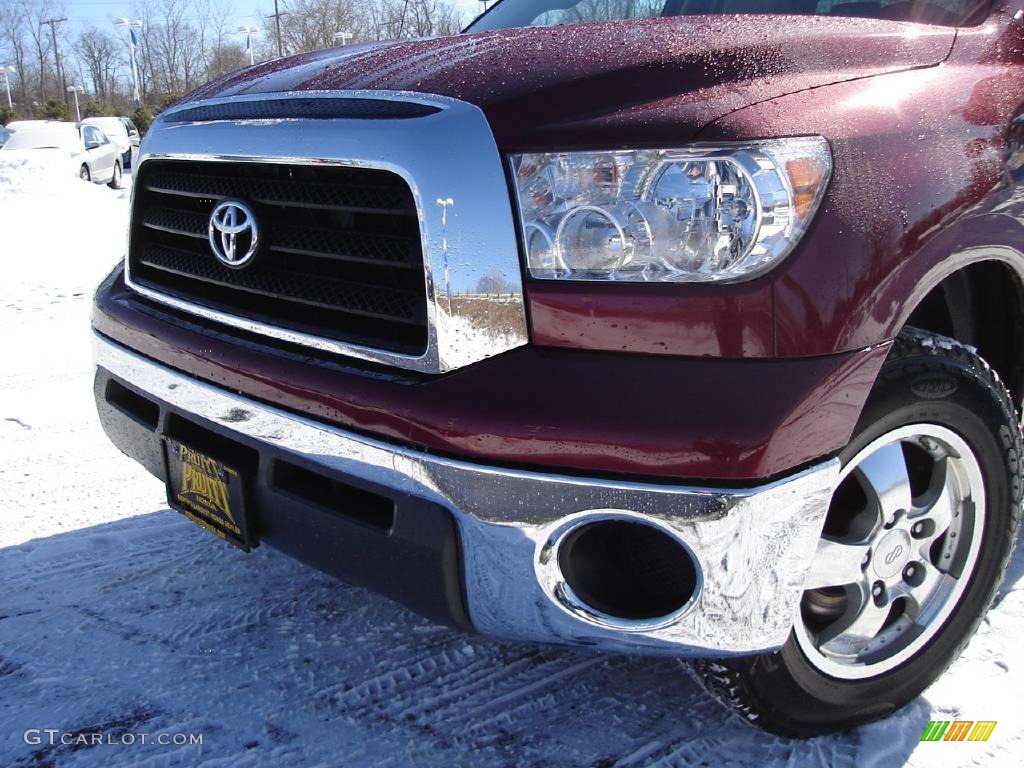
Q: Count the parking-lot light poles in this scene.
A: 5